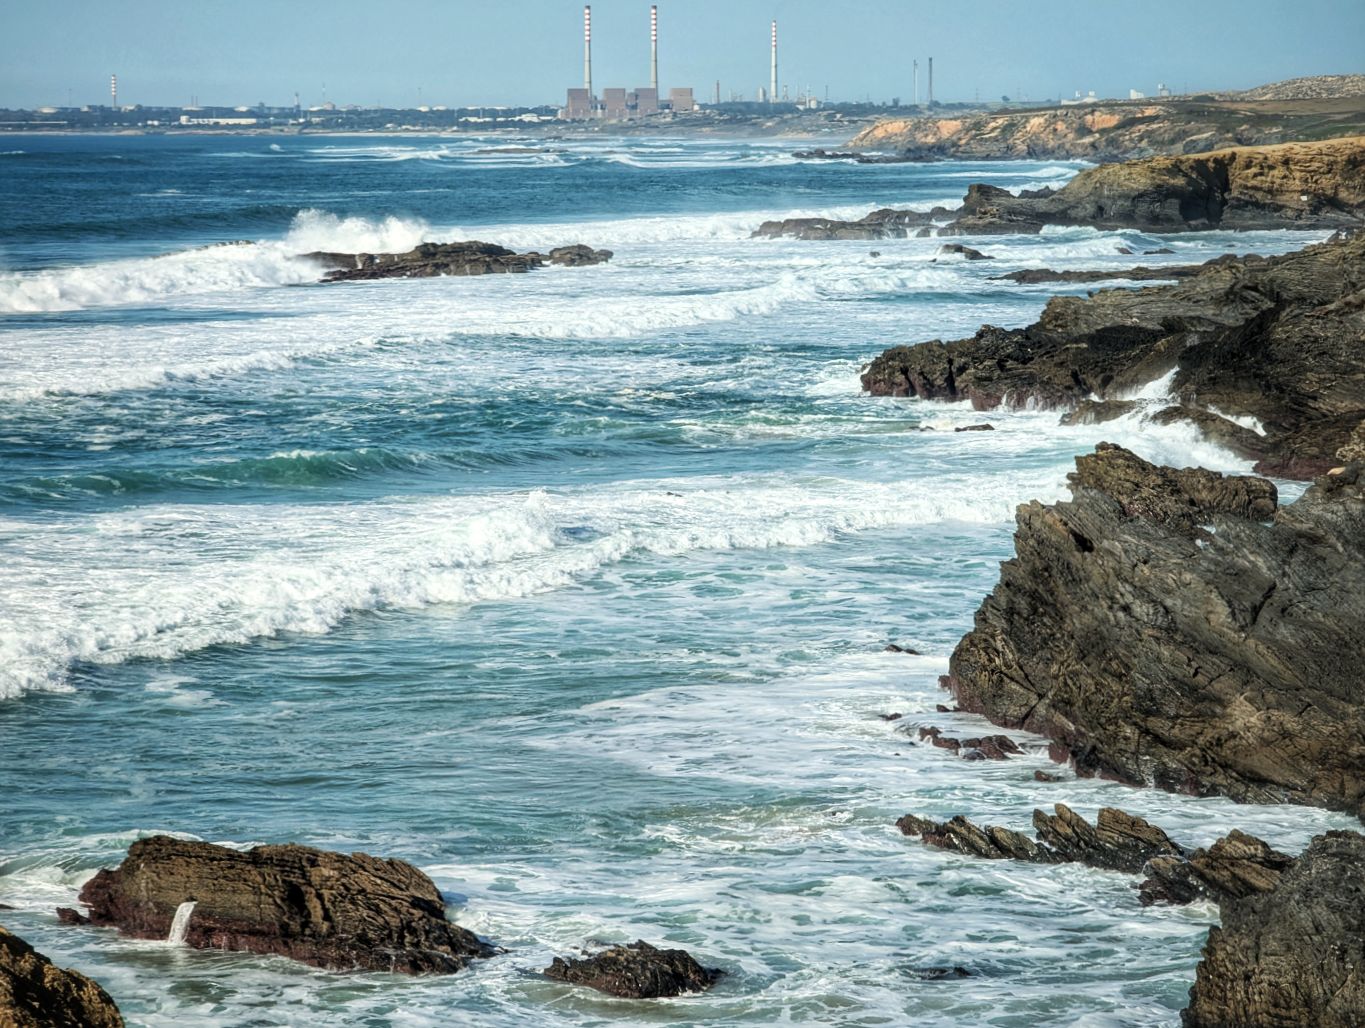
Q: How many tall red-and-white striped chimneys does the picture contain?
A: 3